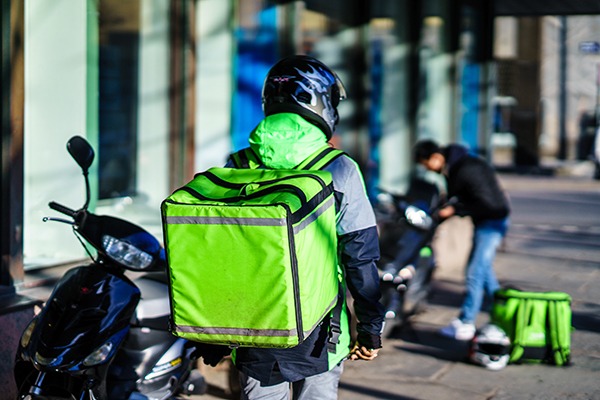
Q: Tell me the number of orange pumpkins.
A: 0